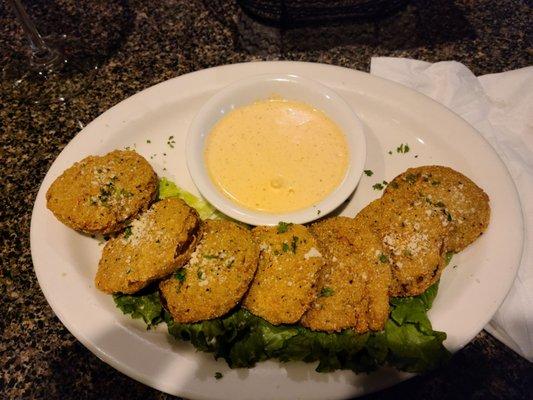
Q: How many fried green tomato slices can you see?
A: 7